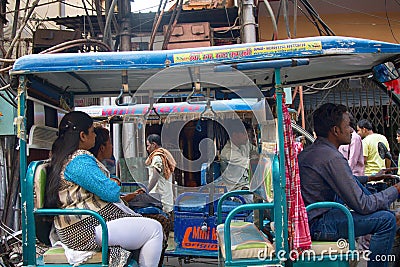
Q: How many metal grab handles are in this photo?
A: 4